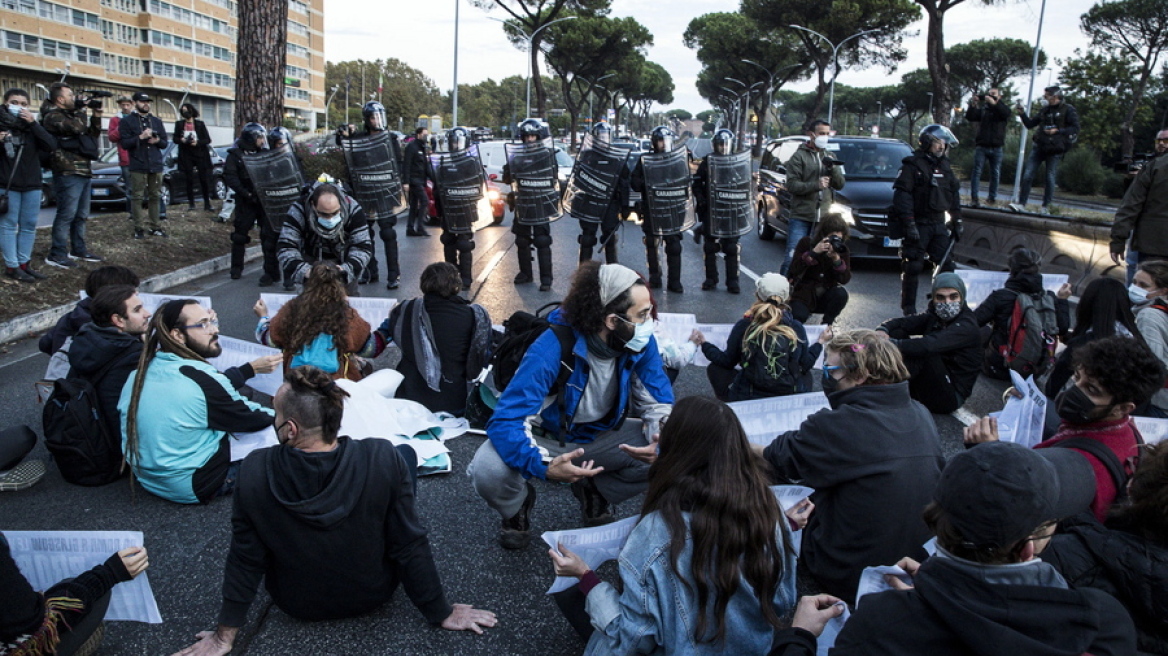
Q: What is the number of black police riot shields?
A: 7